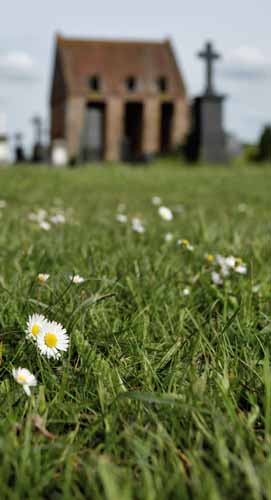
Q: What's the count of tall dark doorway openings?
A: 3